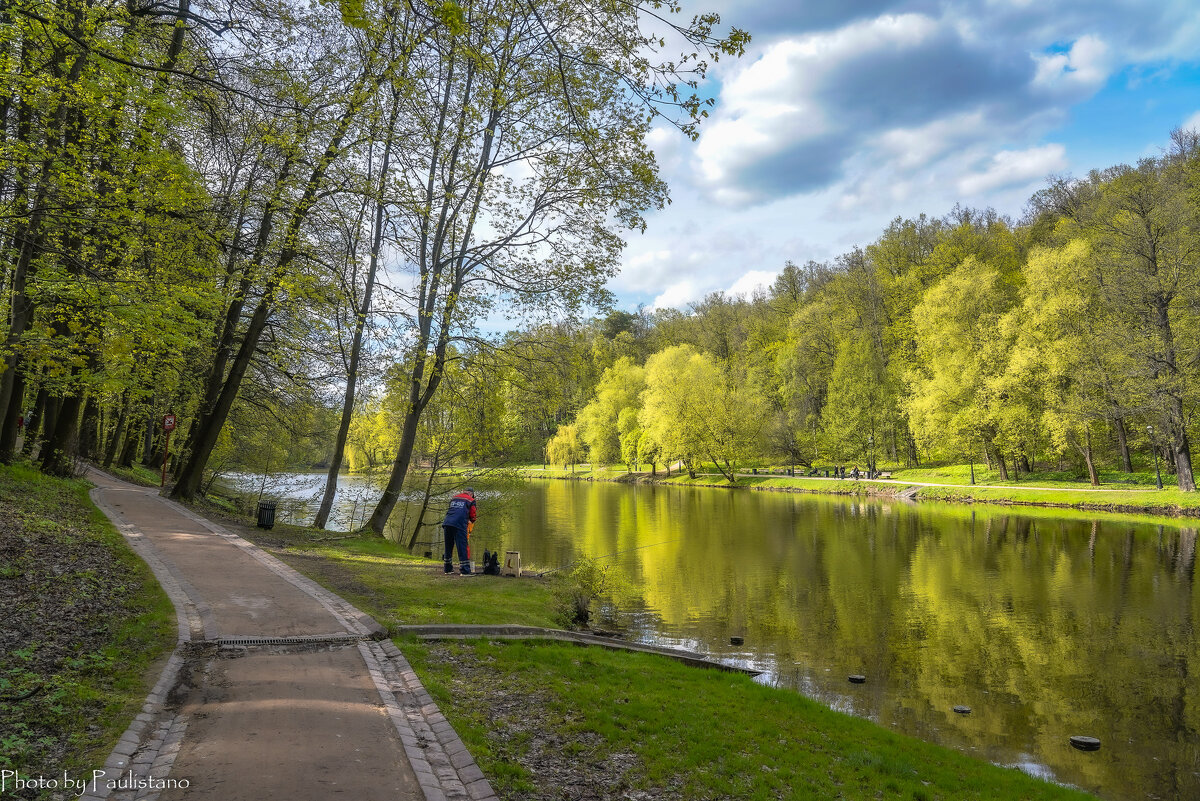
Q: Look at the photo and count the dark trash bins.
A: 1